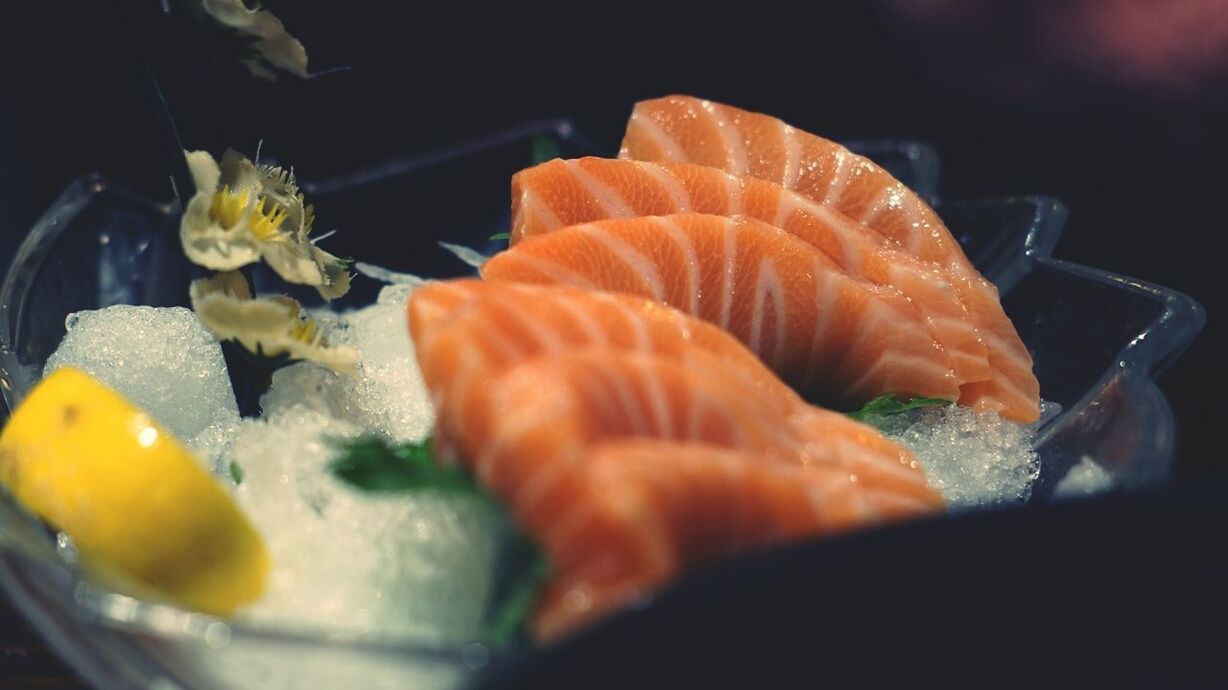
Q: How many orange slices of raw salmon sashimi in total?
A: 6